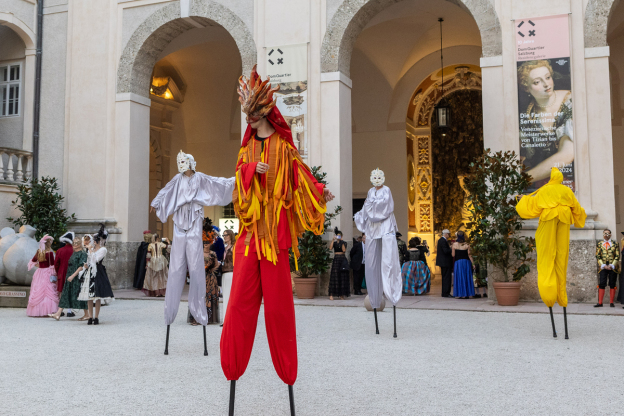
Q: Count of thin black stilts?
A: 8